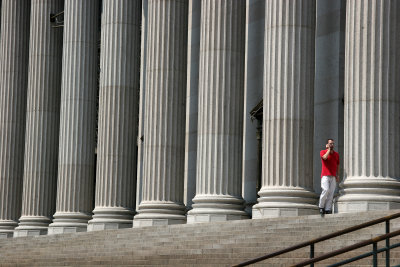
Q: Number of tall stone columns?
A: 8